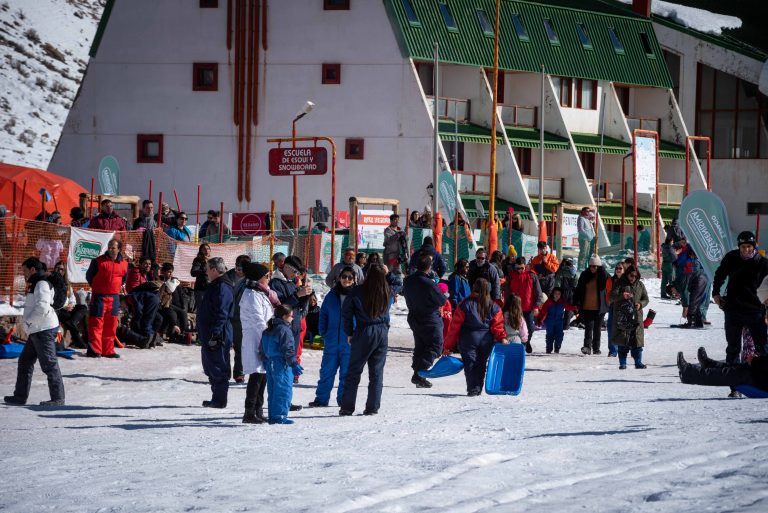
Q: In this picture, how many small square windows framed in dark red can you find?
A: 6